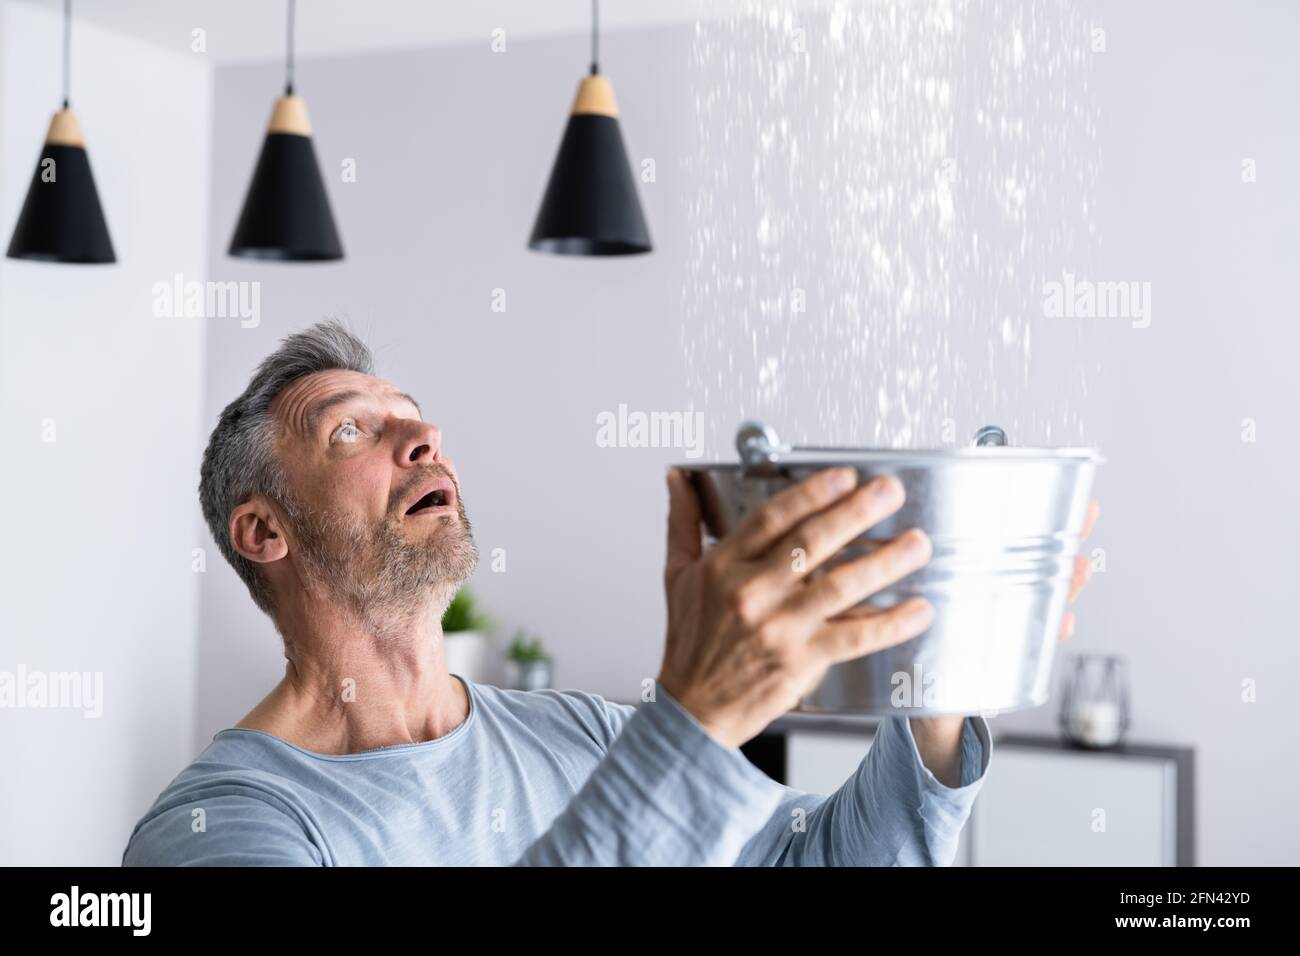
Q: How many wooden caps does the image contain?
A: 3